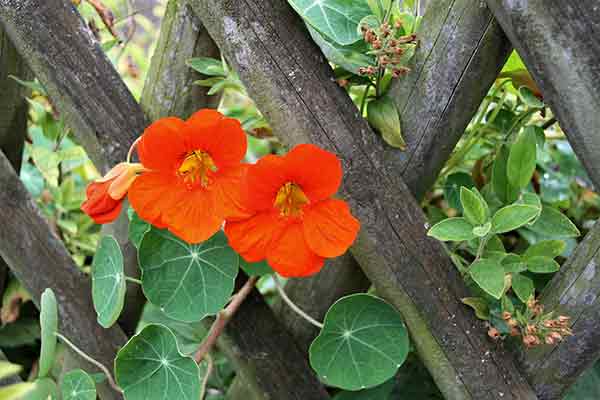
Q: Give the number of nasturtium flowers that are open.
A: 2